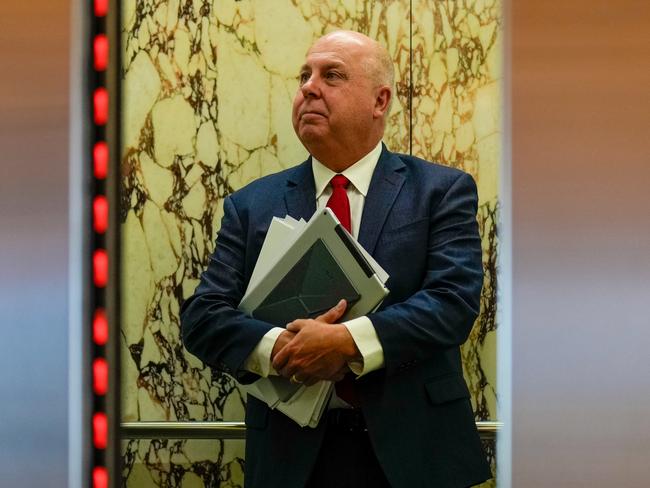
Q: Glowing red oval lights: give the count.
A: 10